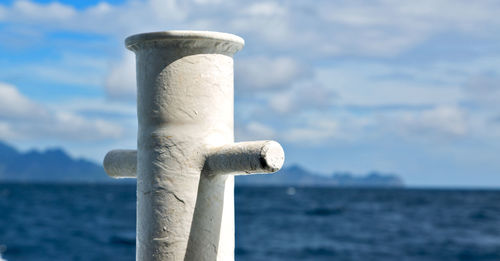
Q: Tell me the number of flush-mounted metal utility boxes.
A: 0